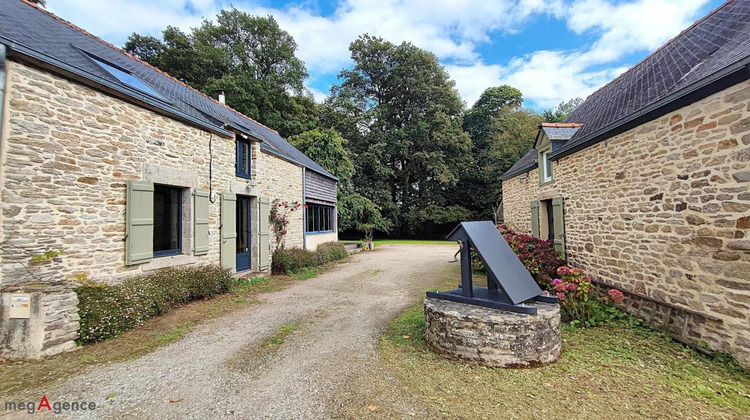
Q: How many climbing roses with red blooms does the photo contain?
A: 1